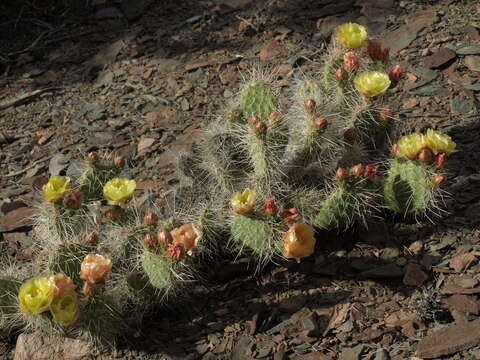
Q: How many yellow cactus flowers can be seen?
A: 9